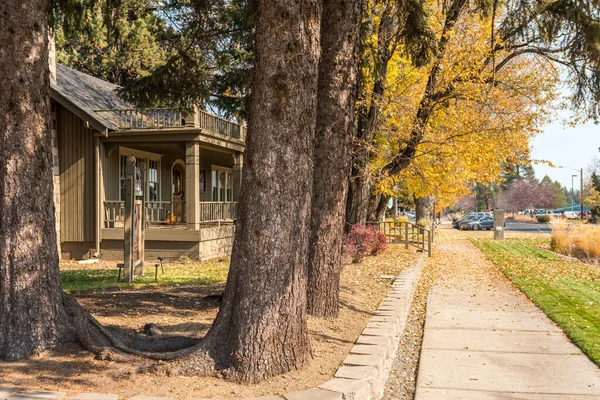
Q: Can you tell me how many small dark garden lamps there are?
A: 3